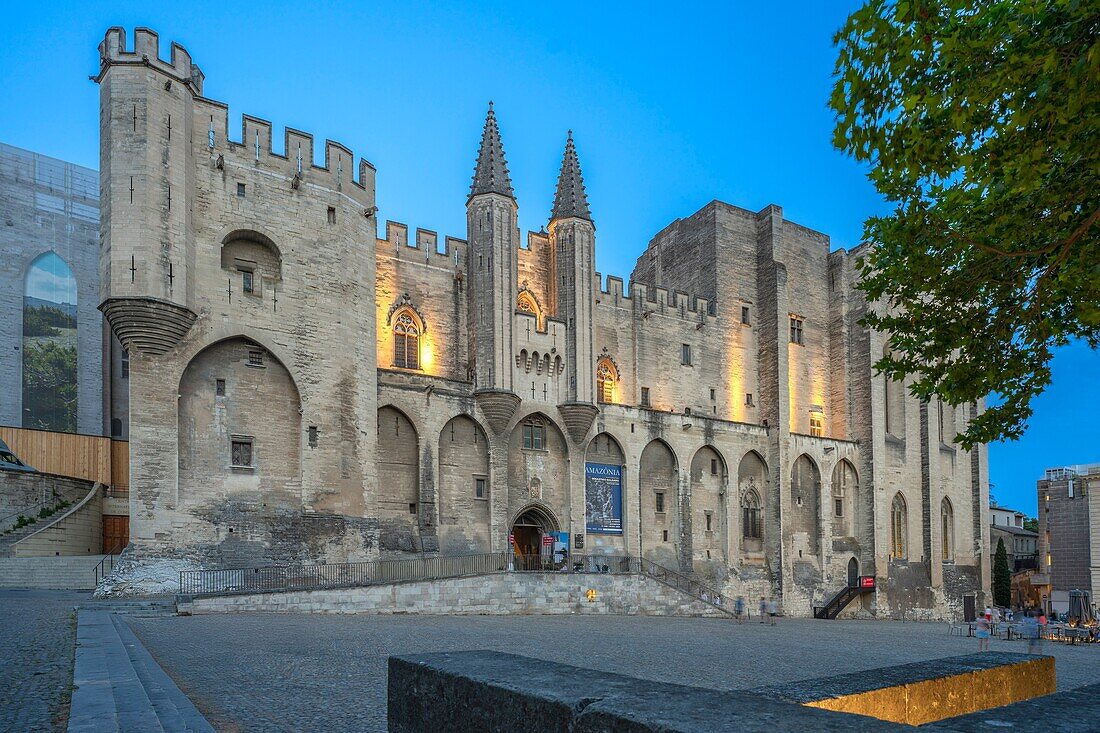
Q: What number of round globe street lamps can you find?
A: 0